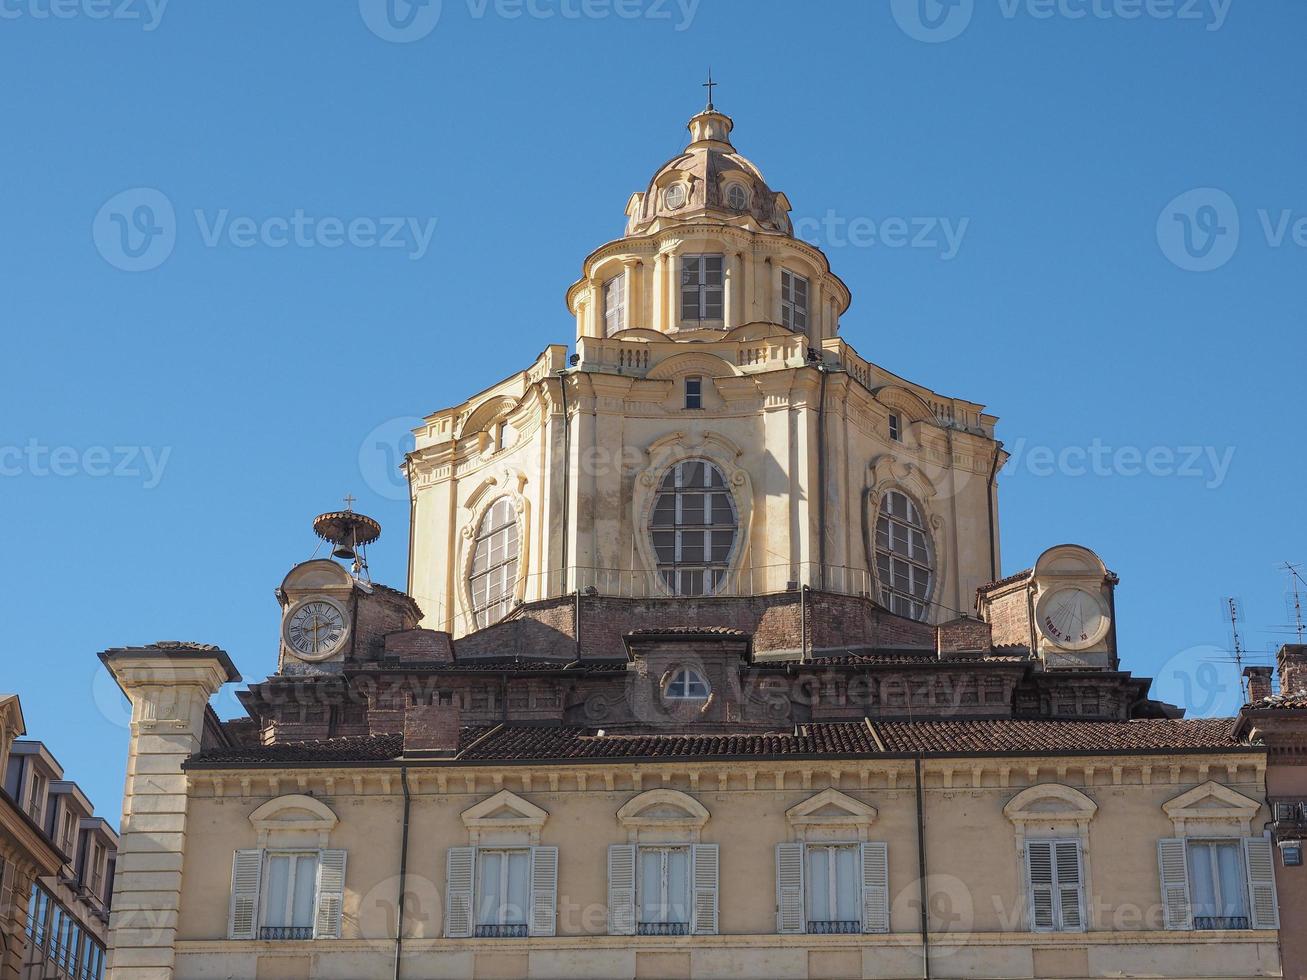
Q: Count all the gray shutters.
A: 12